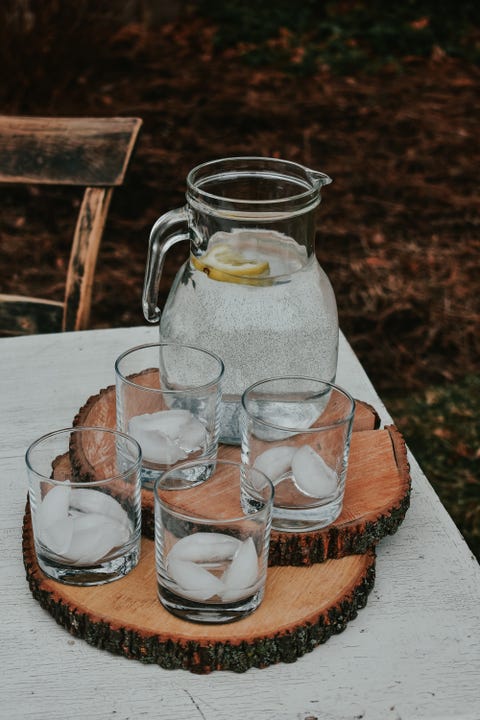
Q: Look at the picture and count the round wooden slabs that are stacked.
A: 2